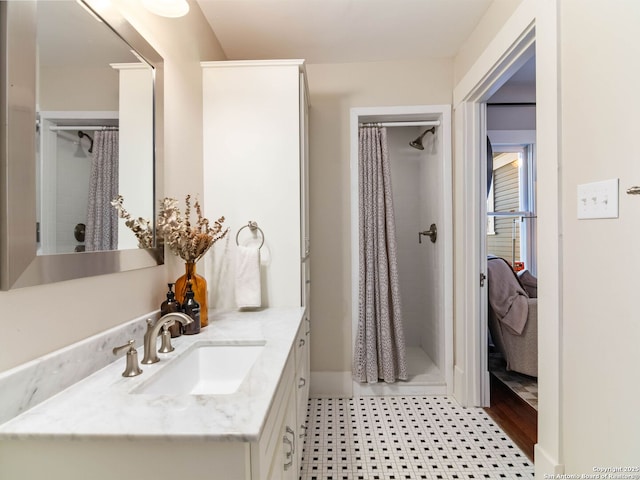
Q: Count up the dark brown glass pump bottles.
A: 2